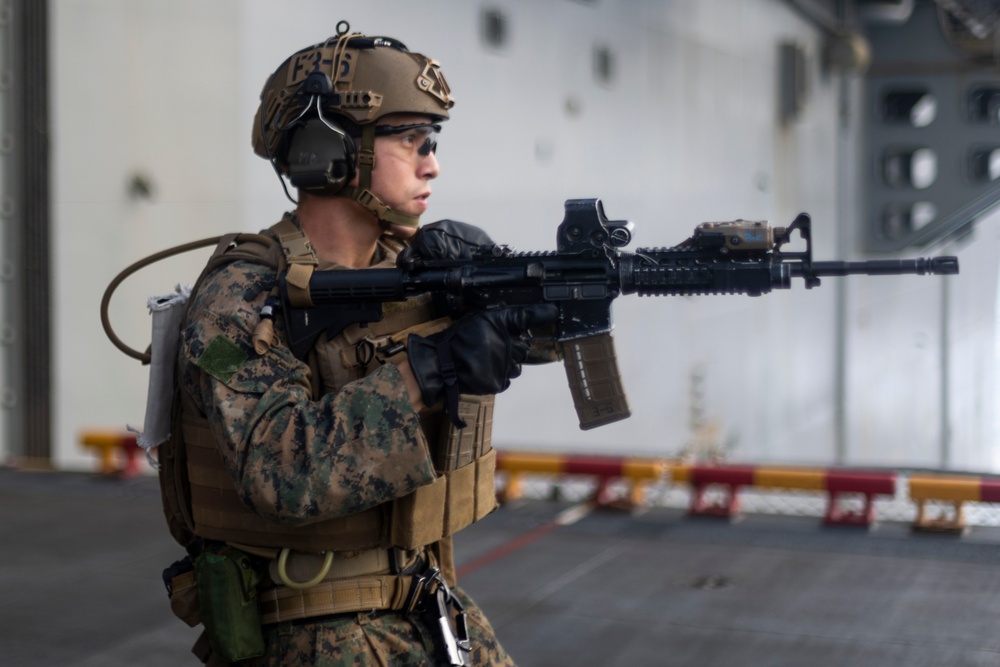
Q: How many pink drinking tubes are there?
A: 0